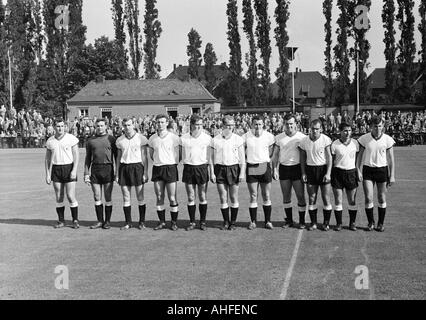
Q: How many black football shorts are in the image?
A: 11